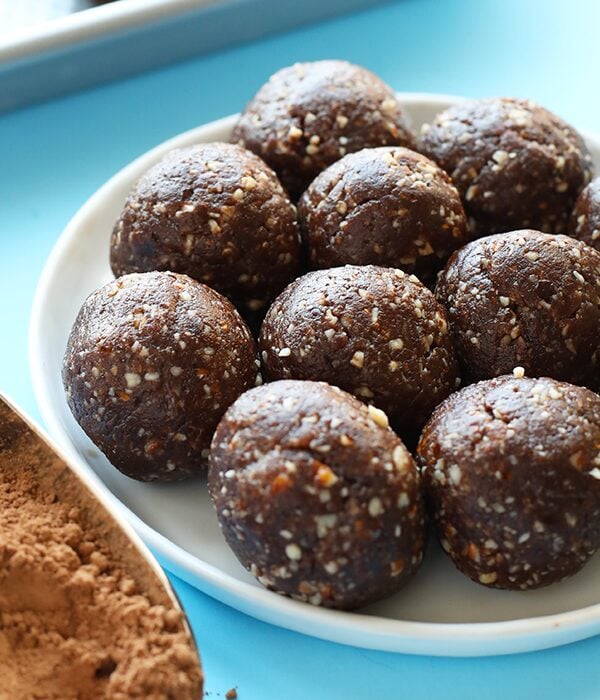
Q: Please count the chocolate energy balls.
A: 10